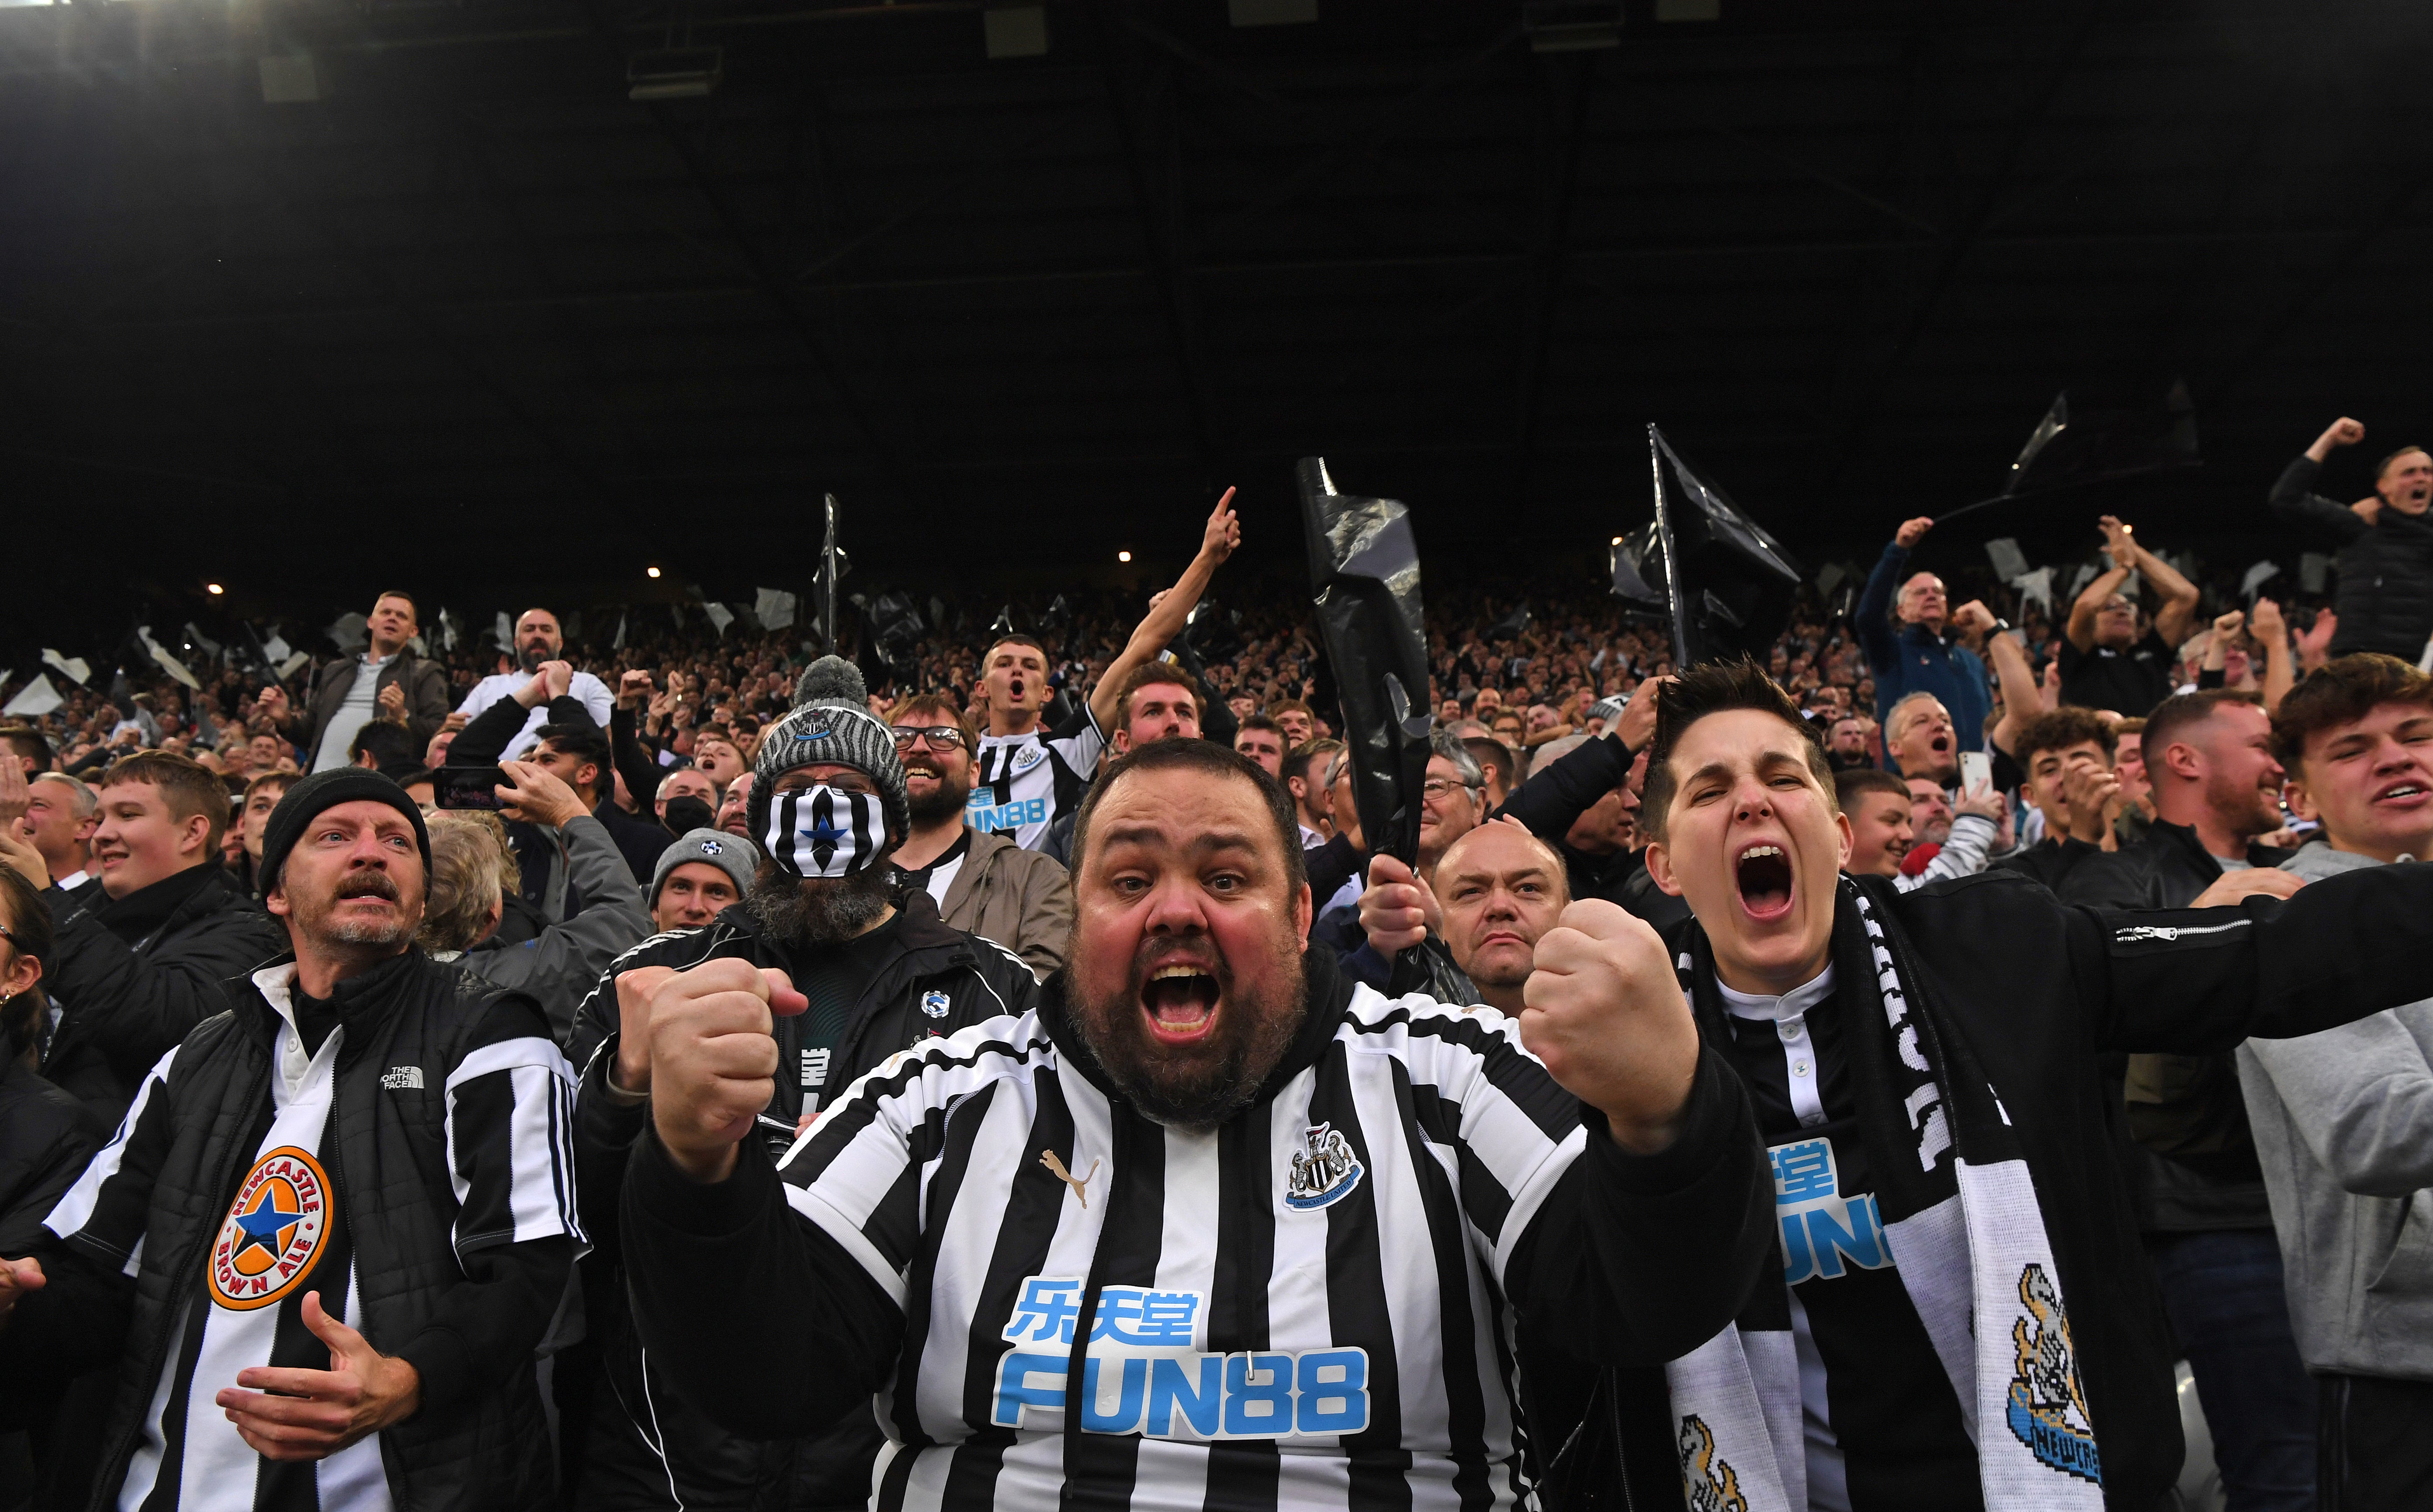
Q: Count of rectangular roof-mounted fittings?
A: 6